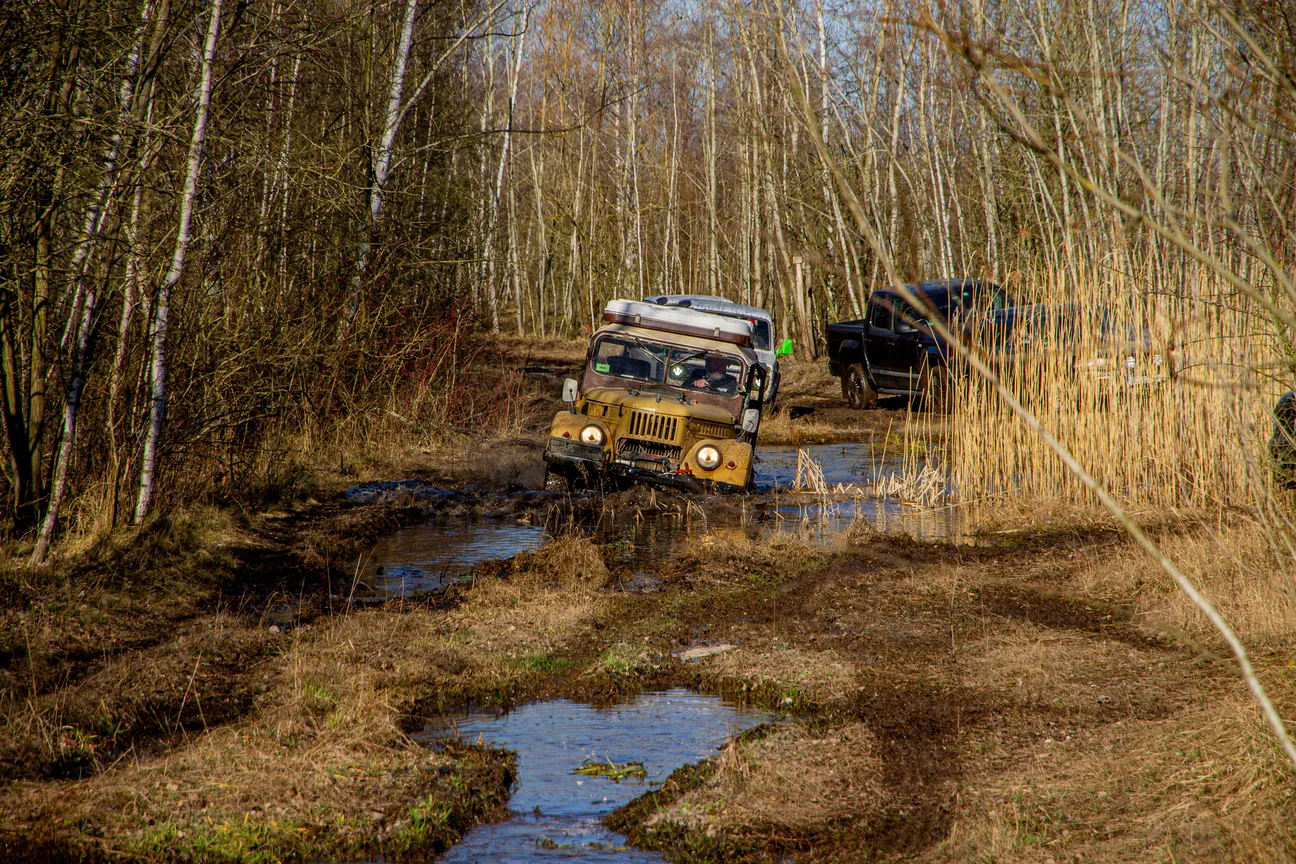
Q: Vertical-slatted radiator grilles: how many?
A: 1